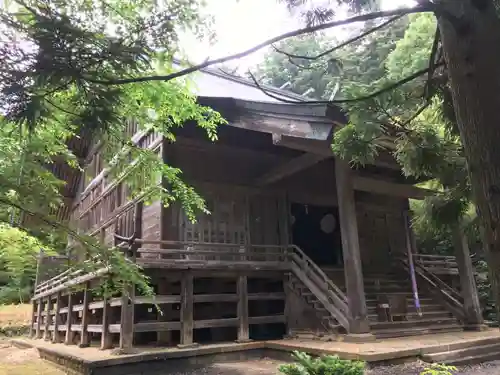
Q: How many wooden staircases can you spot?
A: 1